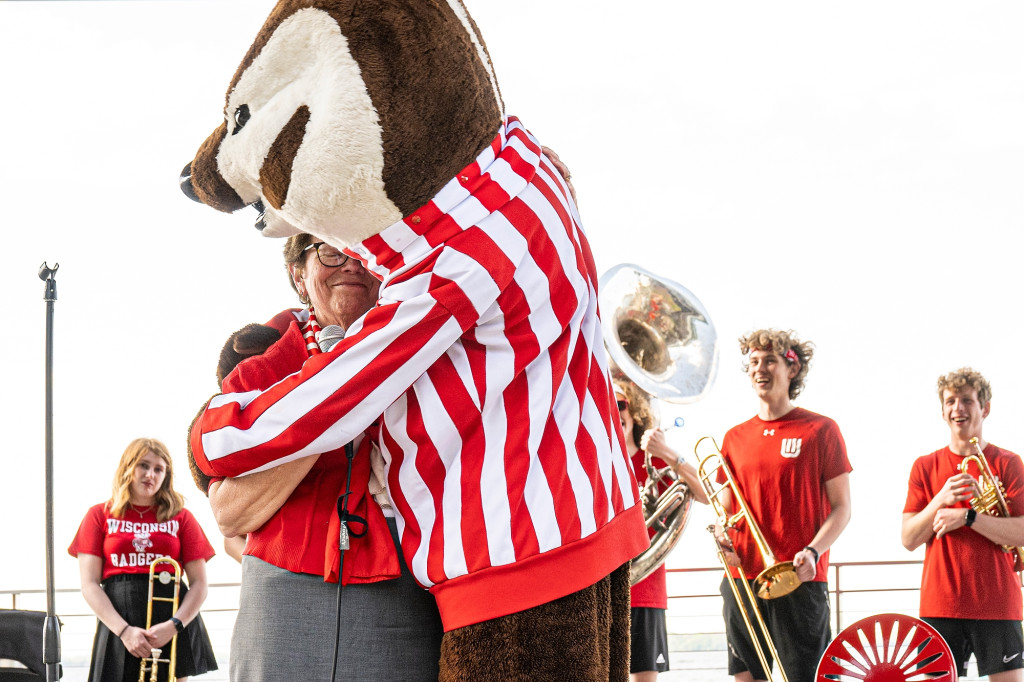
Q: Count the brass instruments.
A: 4